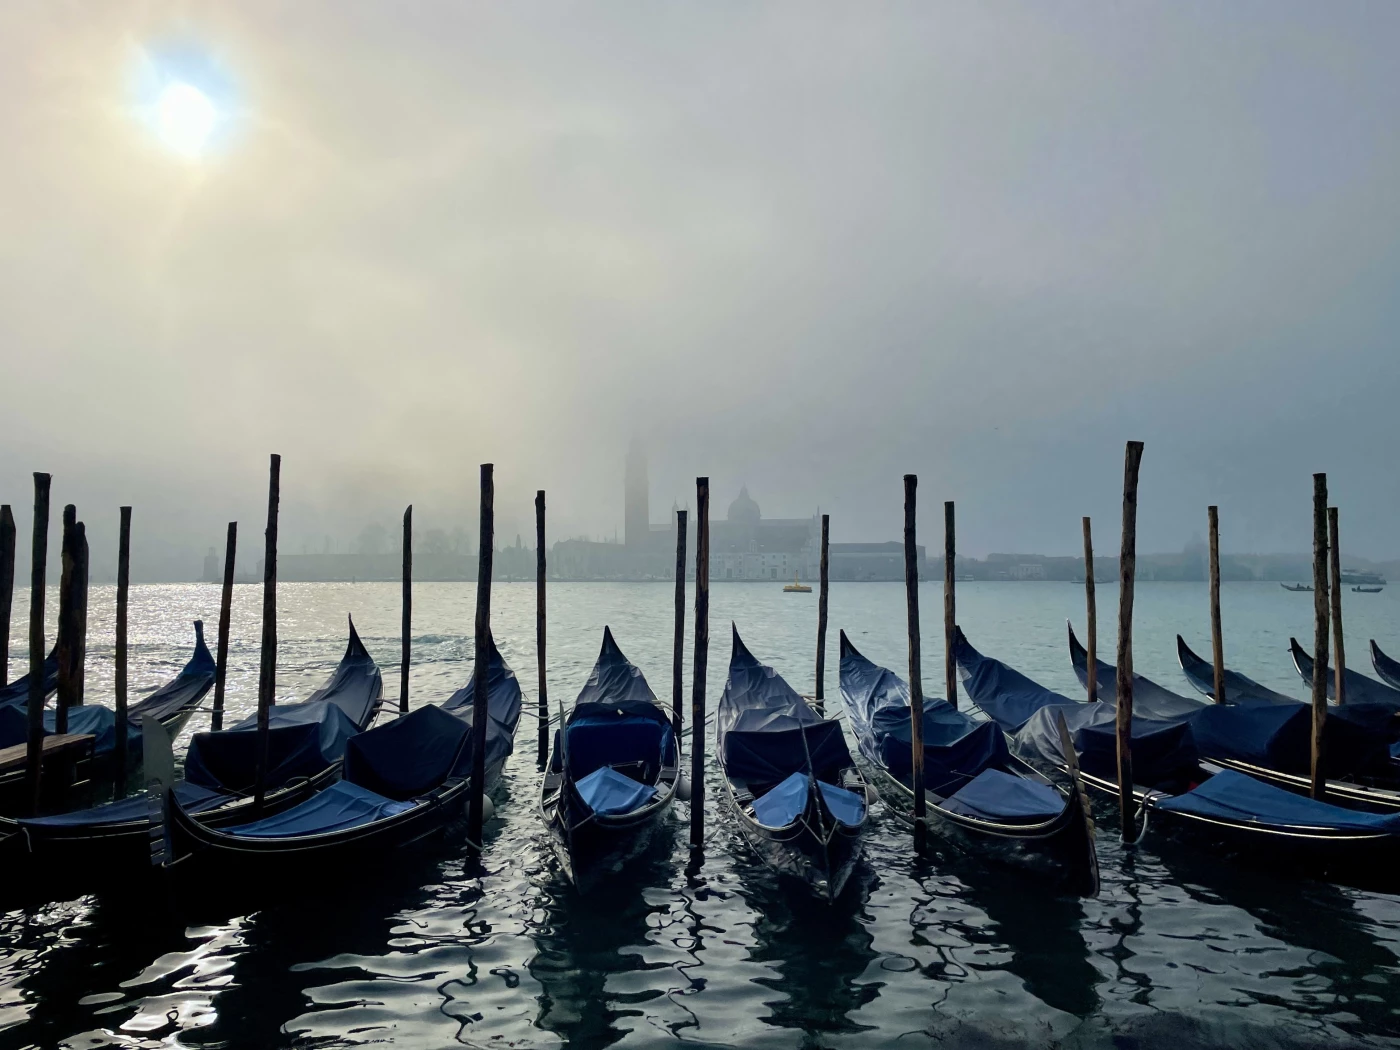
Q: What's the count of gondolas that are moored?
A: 12